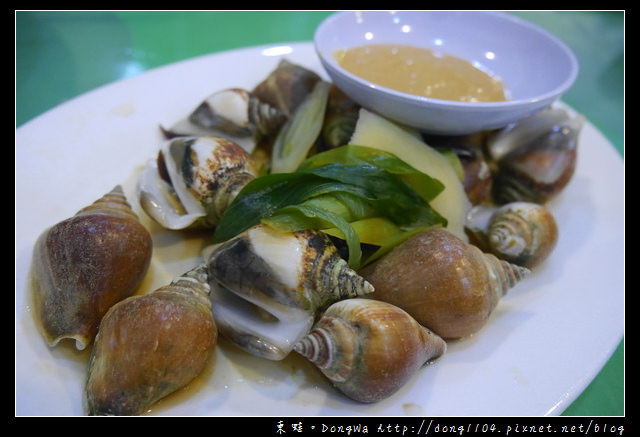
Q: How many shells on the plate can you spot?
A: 12